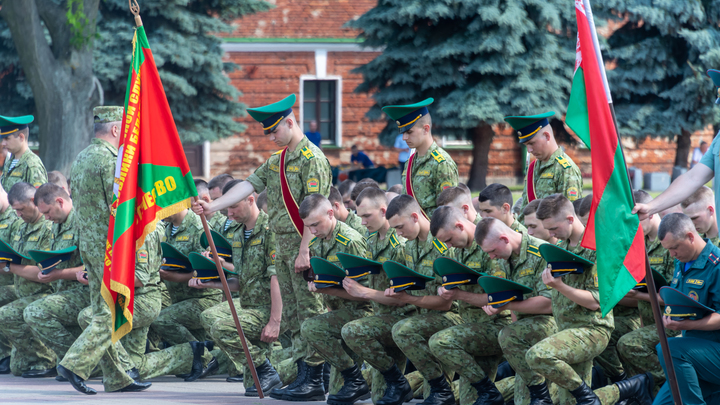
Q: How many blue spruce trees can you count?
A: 3